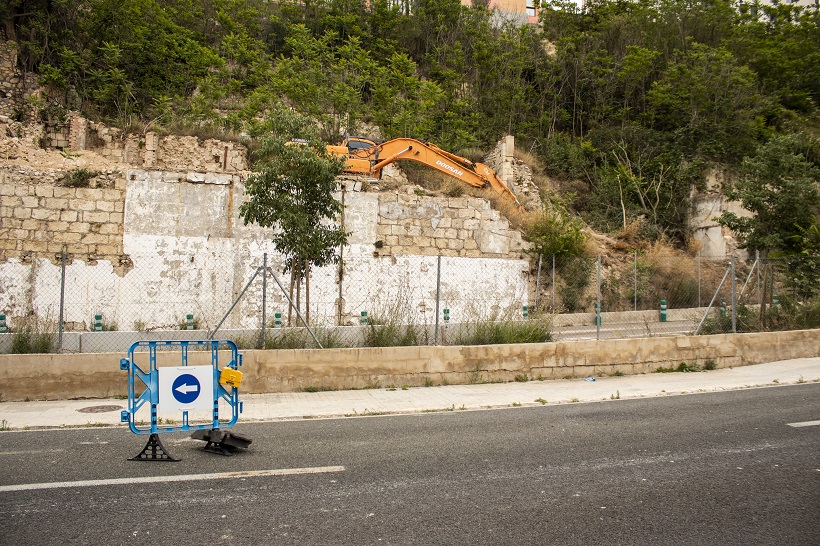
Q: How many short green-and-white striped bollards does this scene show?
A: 11